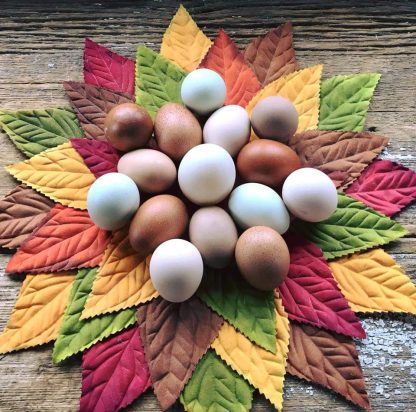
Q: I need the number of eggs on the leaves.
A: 15